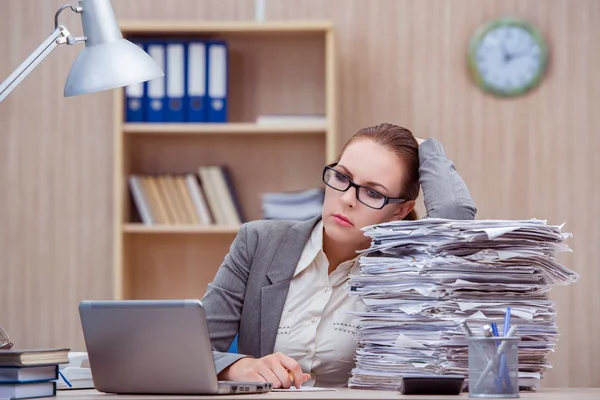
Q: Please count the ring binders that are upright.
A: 5